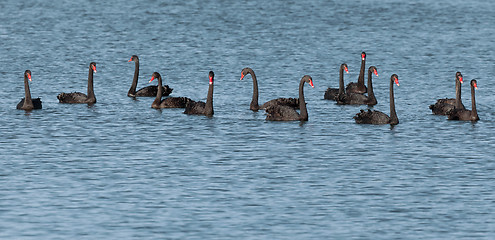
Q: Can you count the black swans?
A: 13